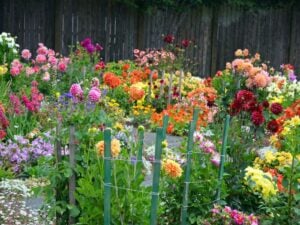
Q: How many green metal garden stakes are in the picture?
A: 6